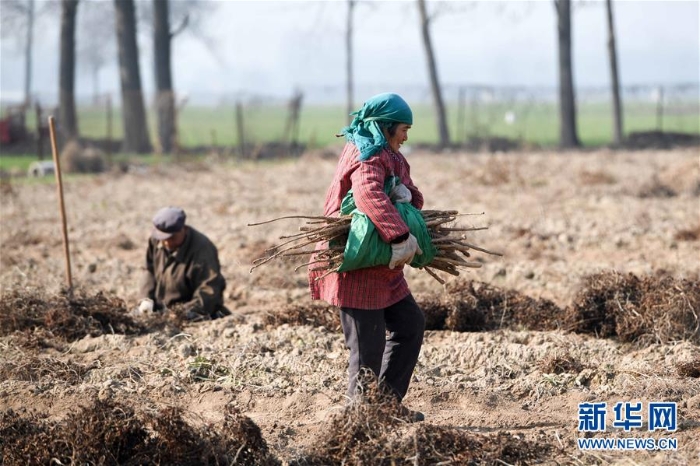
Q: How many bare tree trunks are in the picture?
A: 8